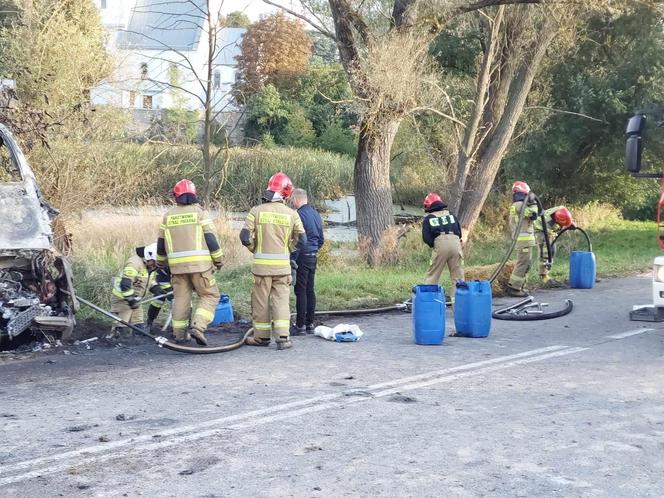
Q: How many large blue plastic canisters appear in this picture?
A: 3